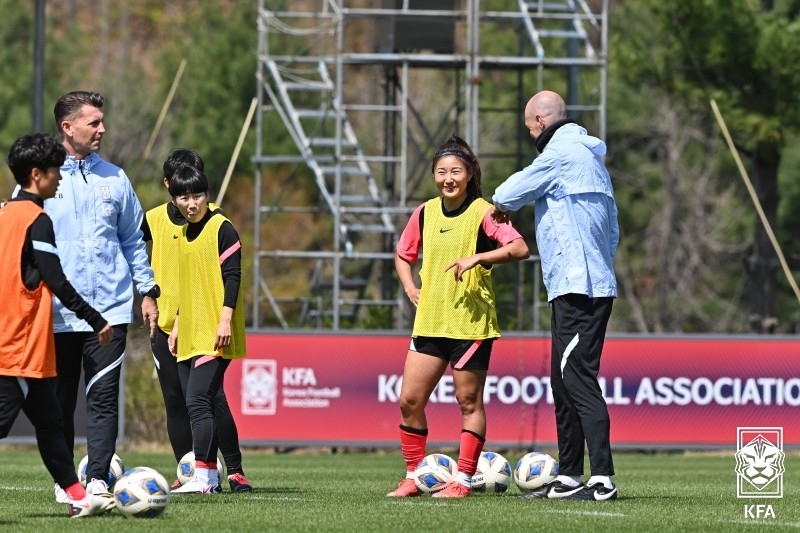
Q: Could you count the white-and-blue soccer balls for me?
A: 6